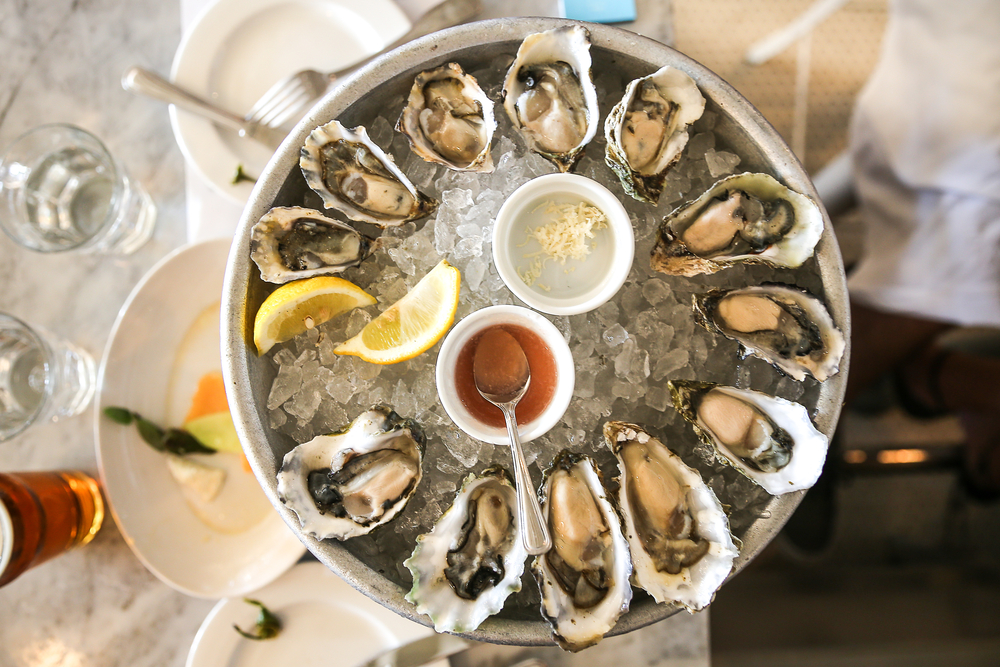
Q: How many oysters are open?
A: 12